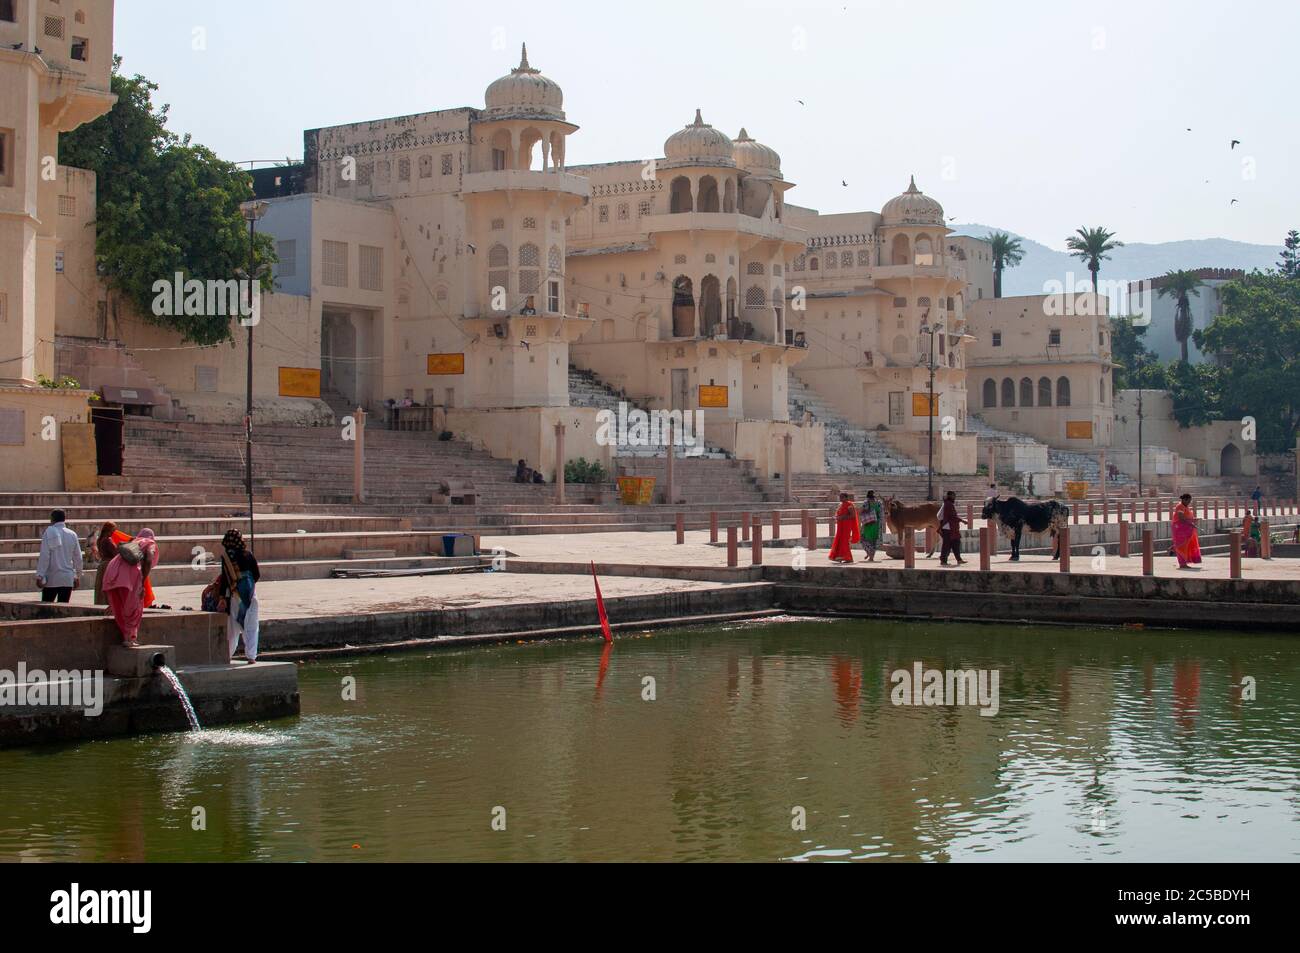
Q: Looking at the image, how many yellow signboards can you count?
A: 5